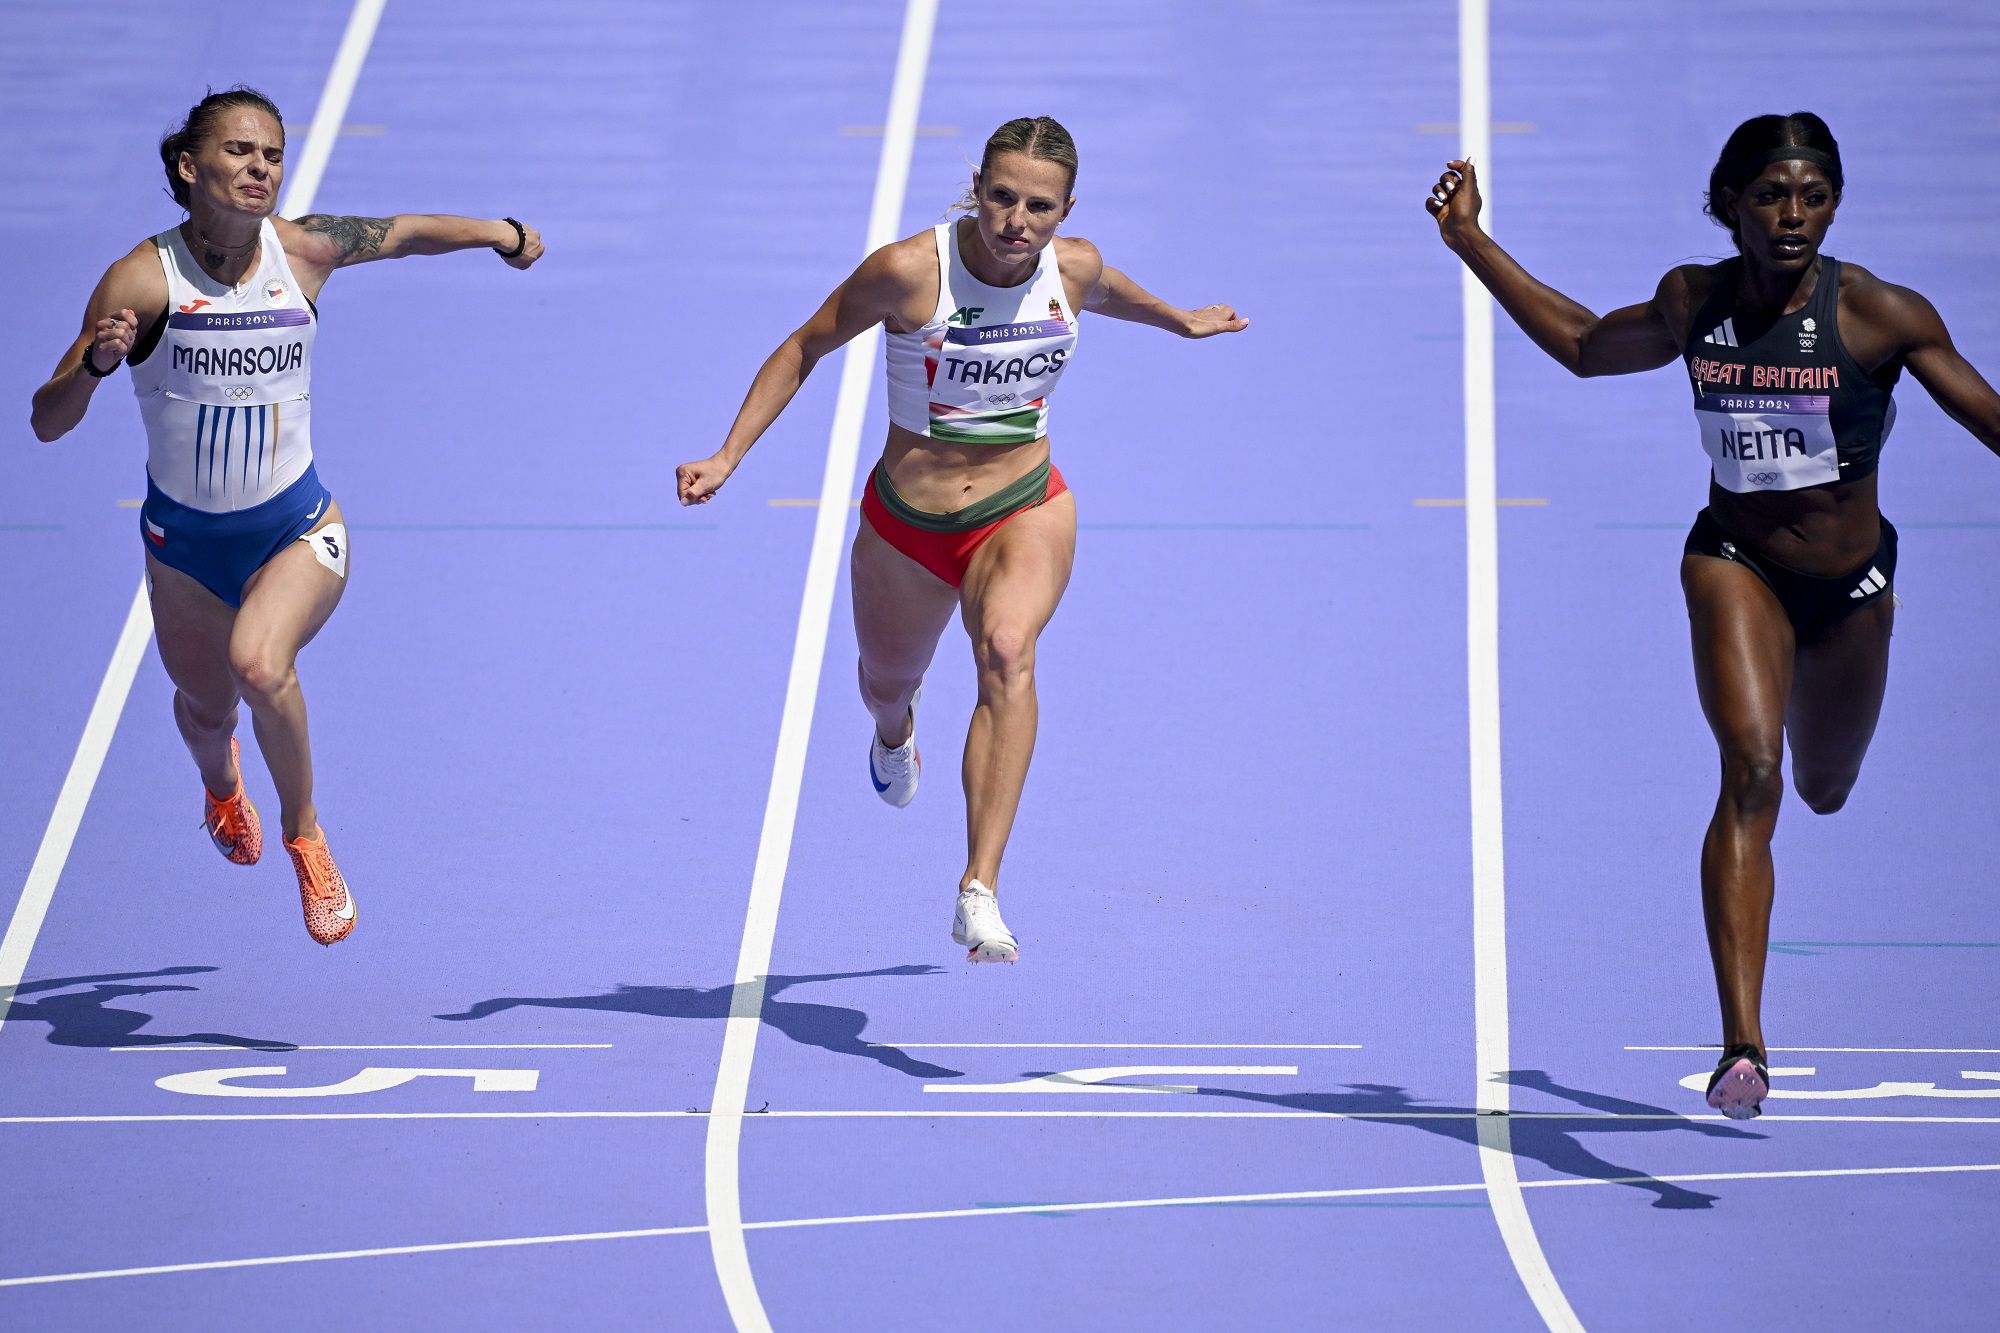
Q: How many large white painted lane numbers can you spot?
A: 3